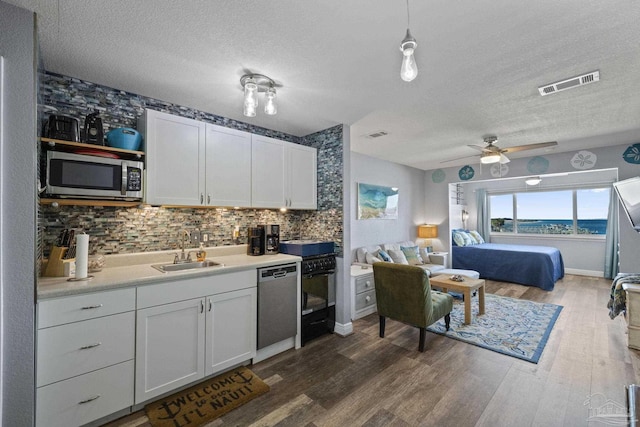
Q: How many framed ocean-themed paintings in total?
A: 1